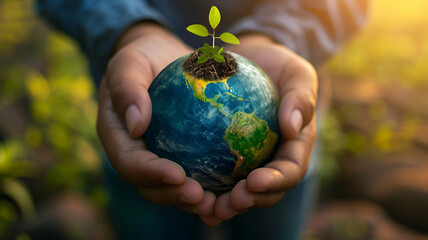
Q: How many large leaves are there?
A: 3